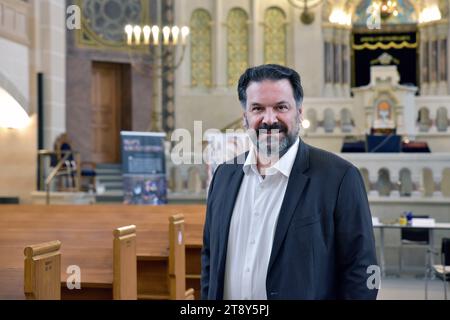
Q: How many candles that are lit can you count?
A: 7